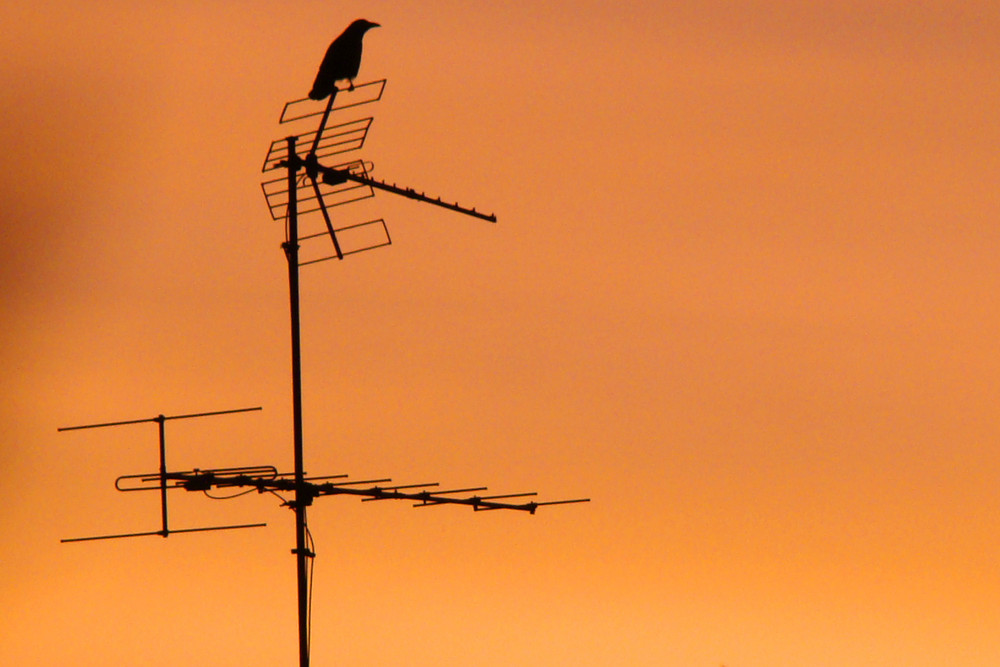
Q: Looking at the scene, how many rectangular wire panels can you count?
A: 4